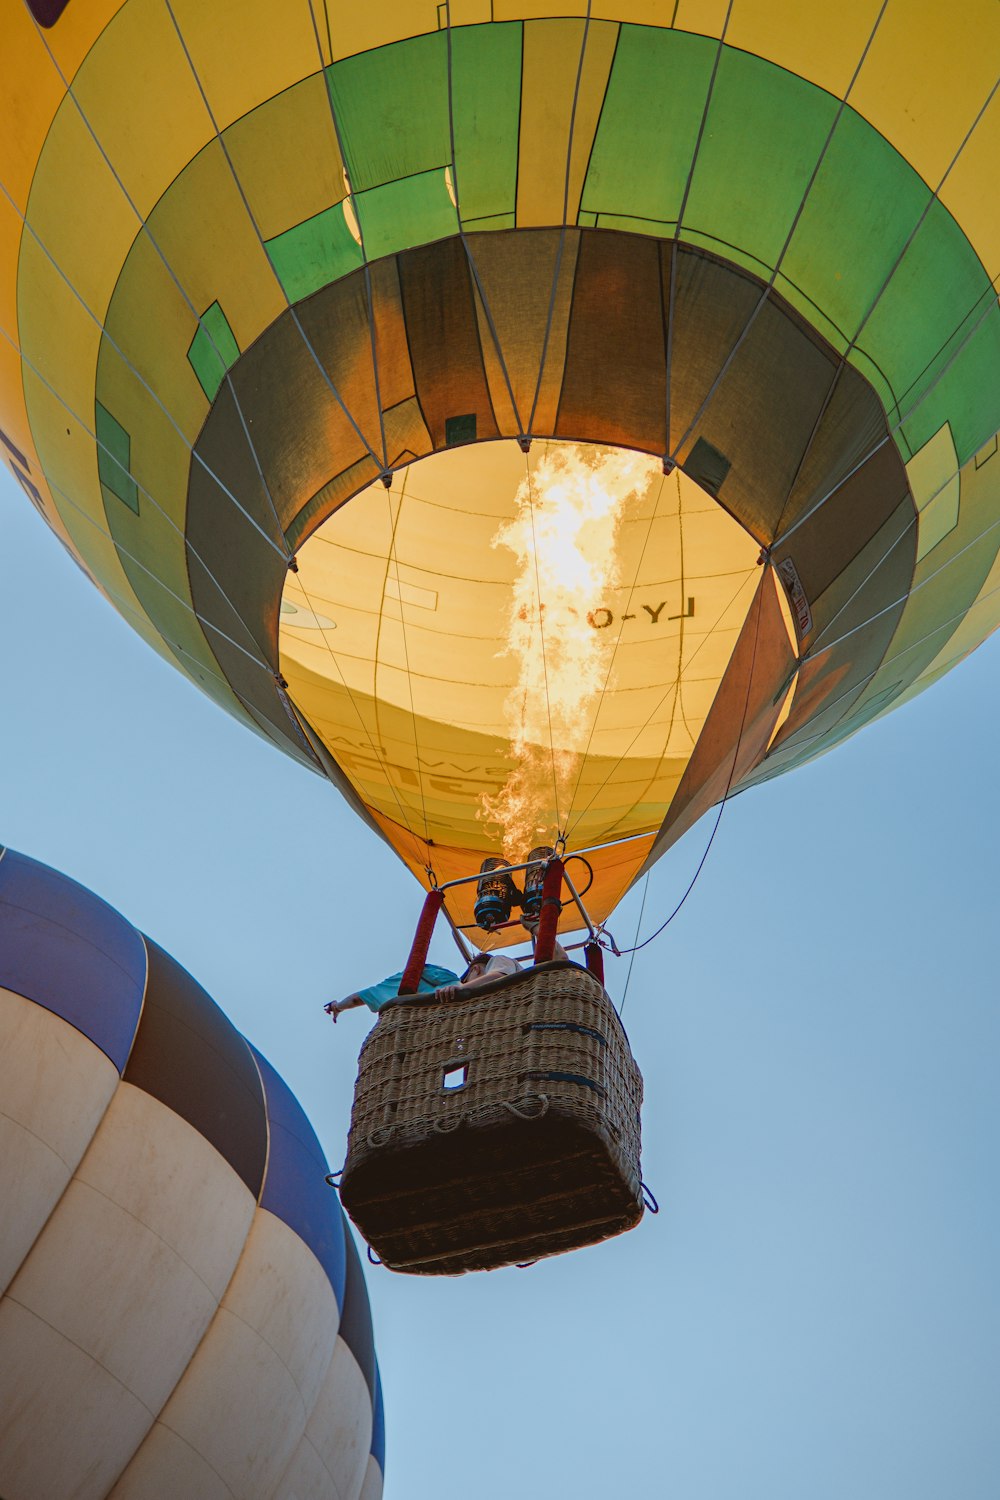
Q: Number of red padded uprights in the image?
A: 3